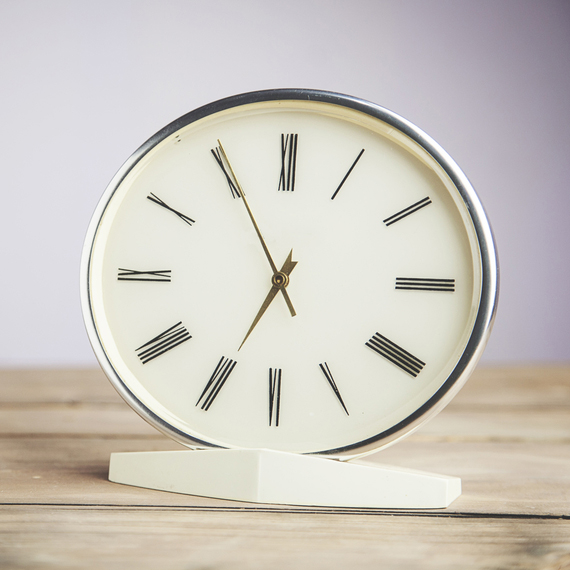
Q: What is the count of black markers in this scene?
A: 12